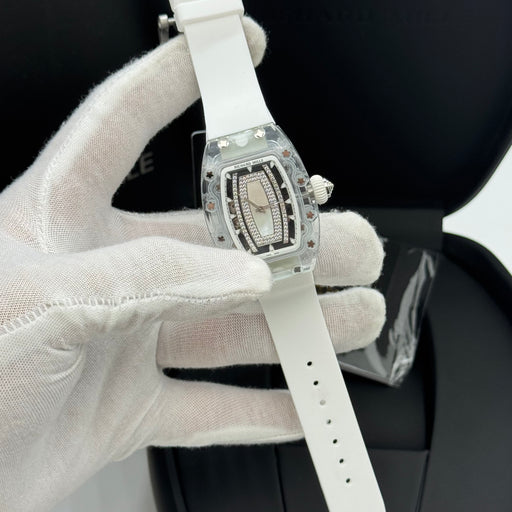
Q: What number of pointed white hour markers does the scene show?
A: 12